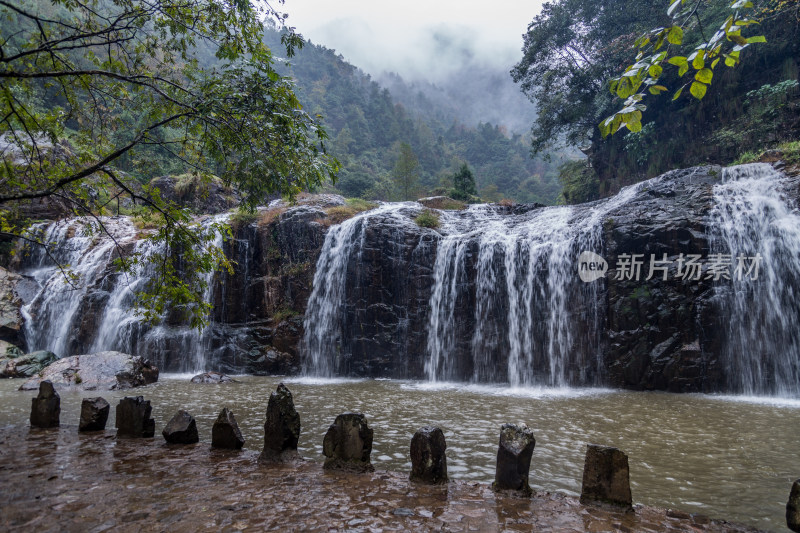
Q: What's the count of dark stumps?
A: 11